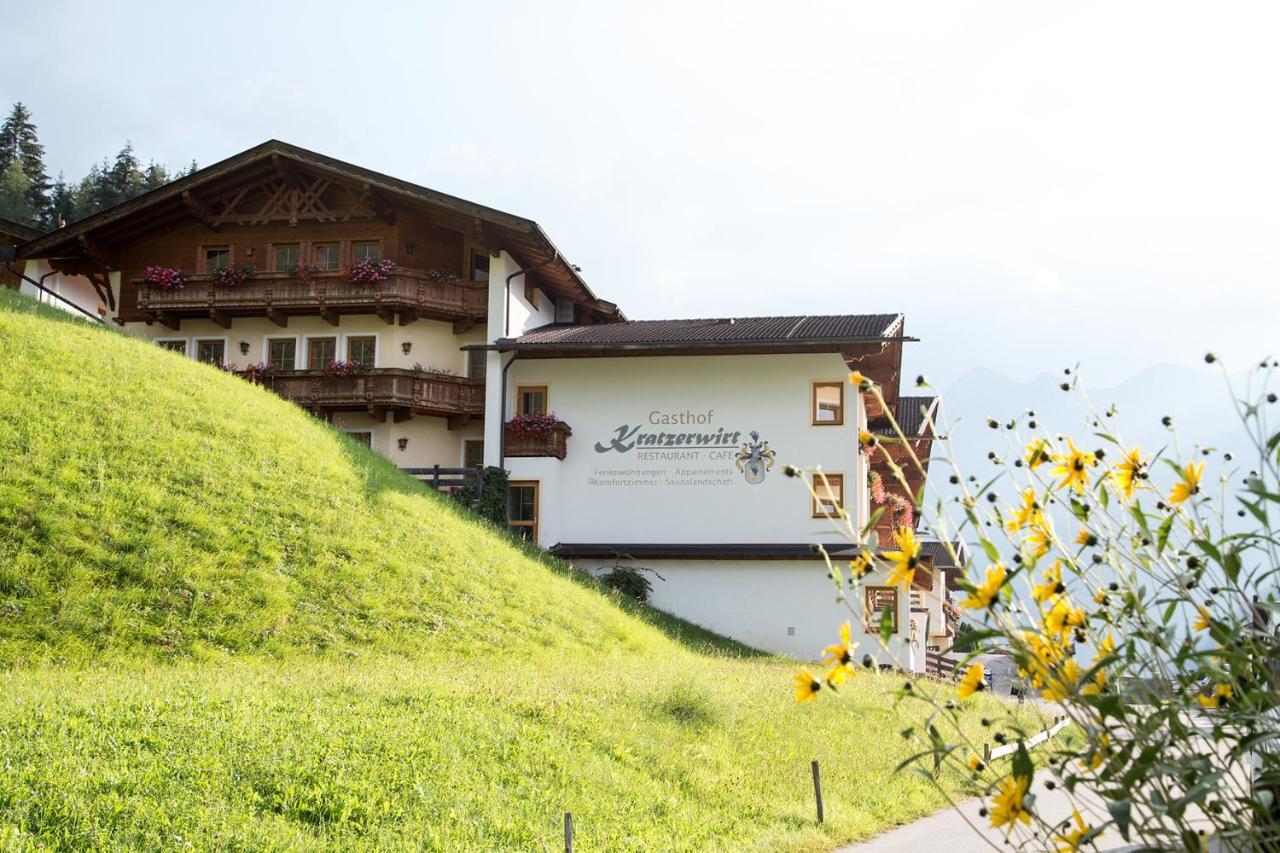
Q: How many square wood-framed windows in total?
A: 3